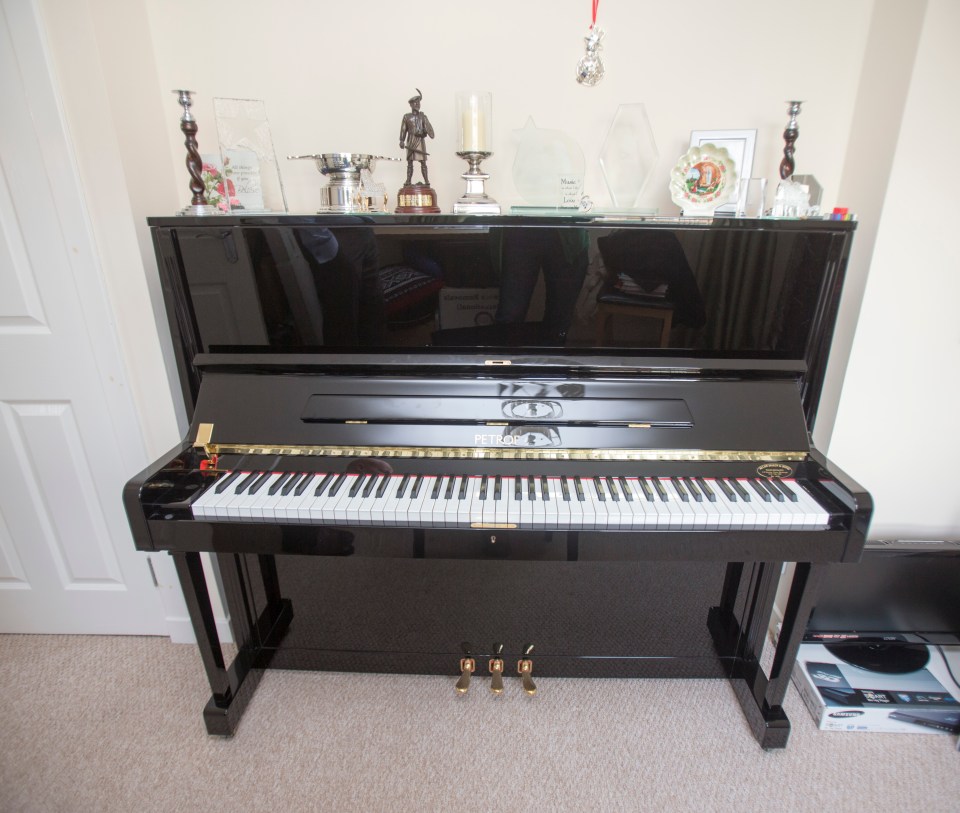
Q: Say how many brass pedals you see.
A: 3